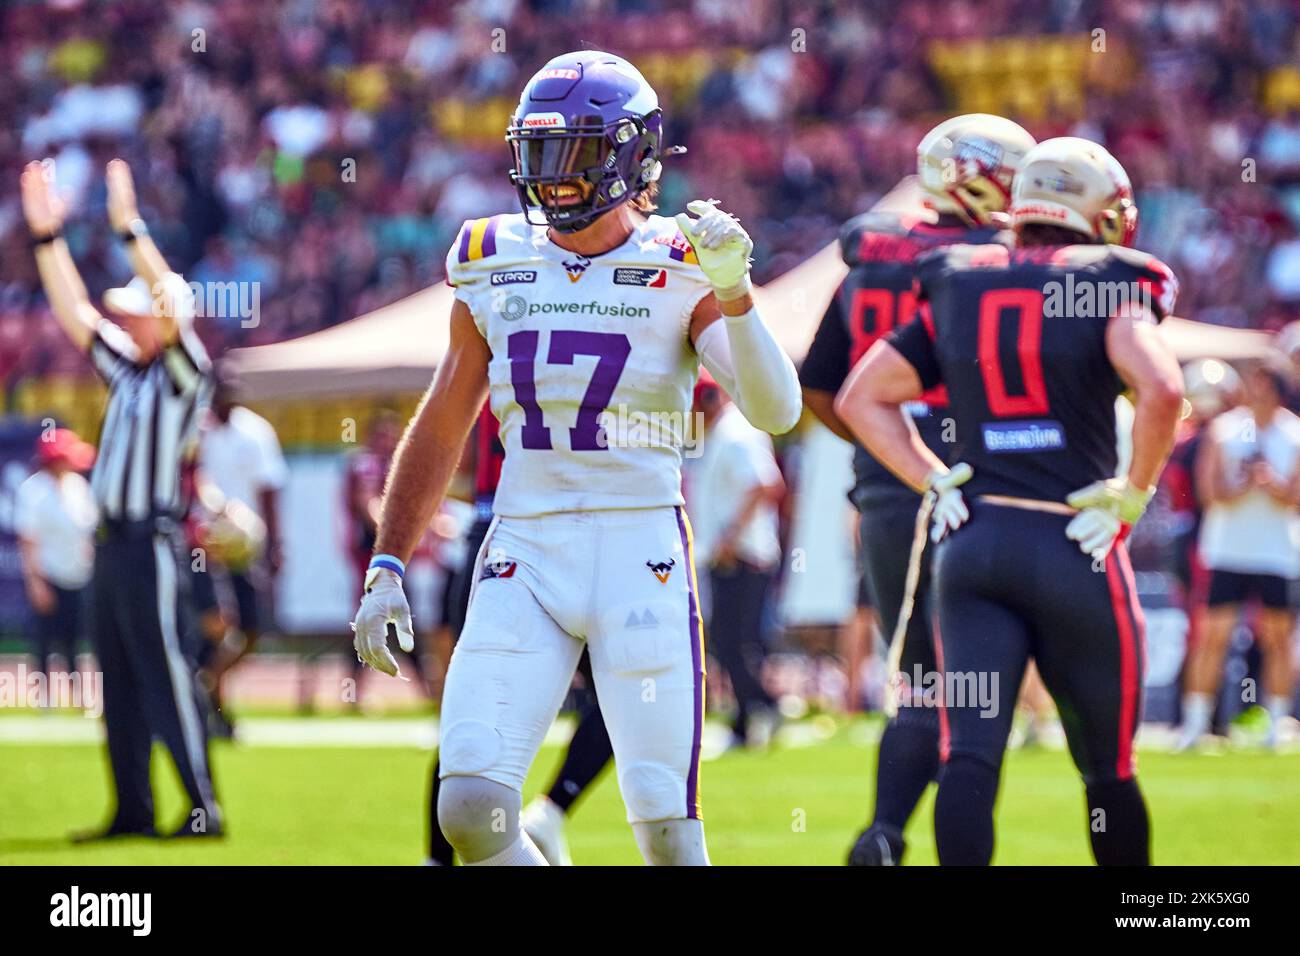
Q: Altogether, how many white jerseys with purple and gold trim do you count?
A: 1